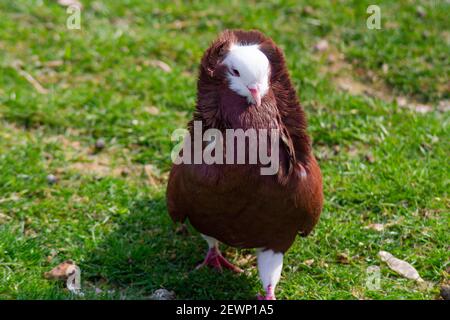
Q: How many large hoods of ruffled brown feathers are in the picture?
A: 1